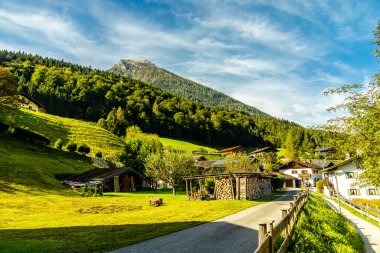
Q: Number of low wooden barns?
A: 2